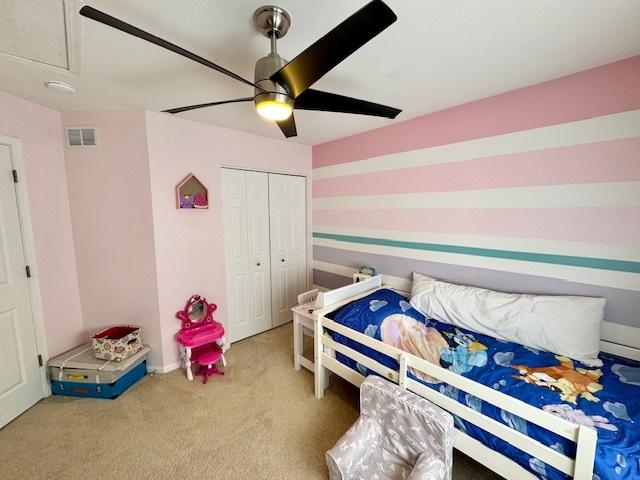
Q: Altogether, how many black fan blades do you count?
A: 5